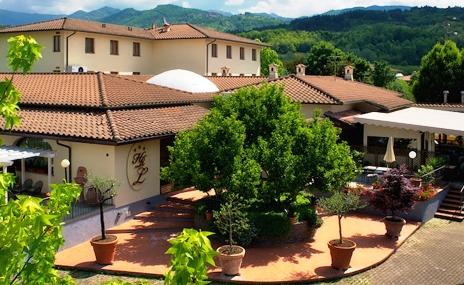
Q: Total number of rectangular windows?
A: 8